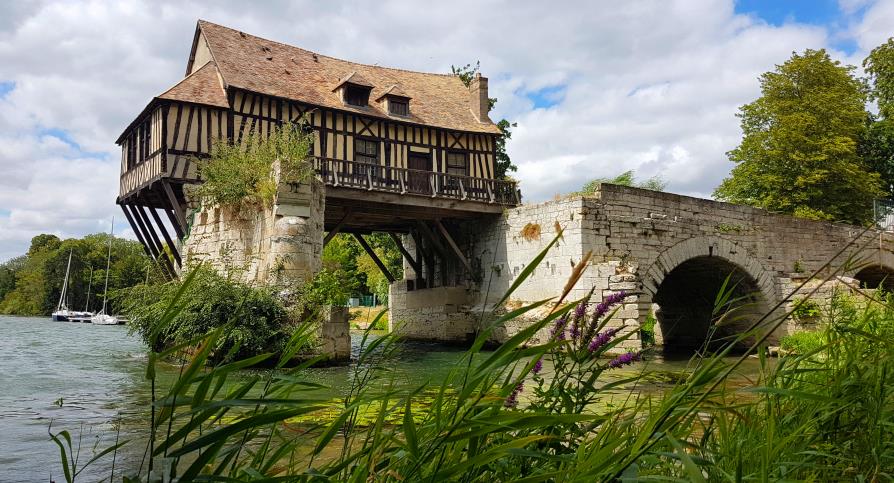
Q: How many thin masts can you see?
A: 3